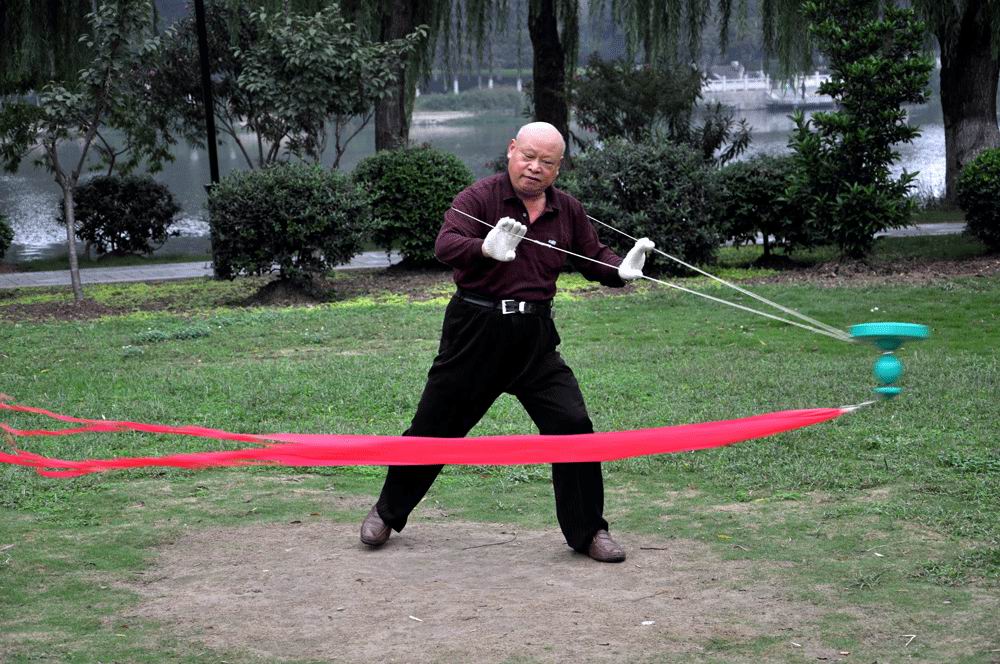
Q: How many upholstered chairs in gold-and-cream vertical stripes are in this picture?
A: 0